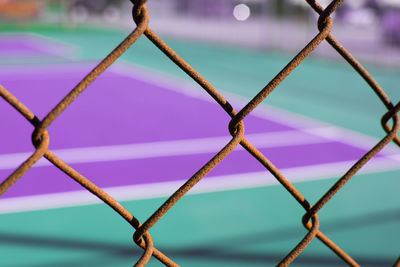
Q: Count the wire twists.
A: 7